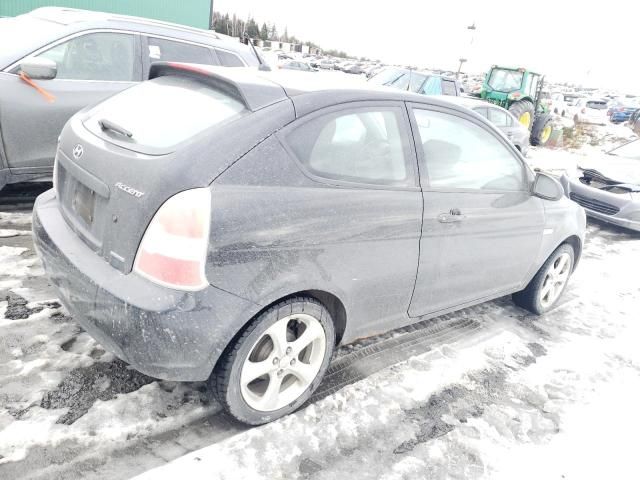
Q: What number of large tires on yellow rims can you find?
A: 2